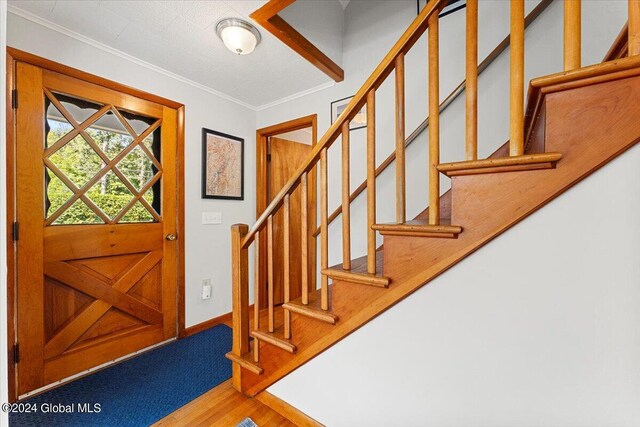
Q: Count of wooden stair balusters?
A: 13